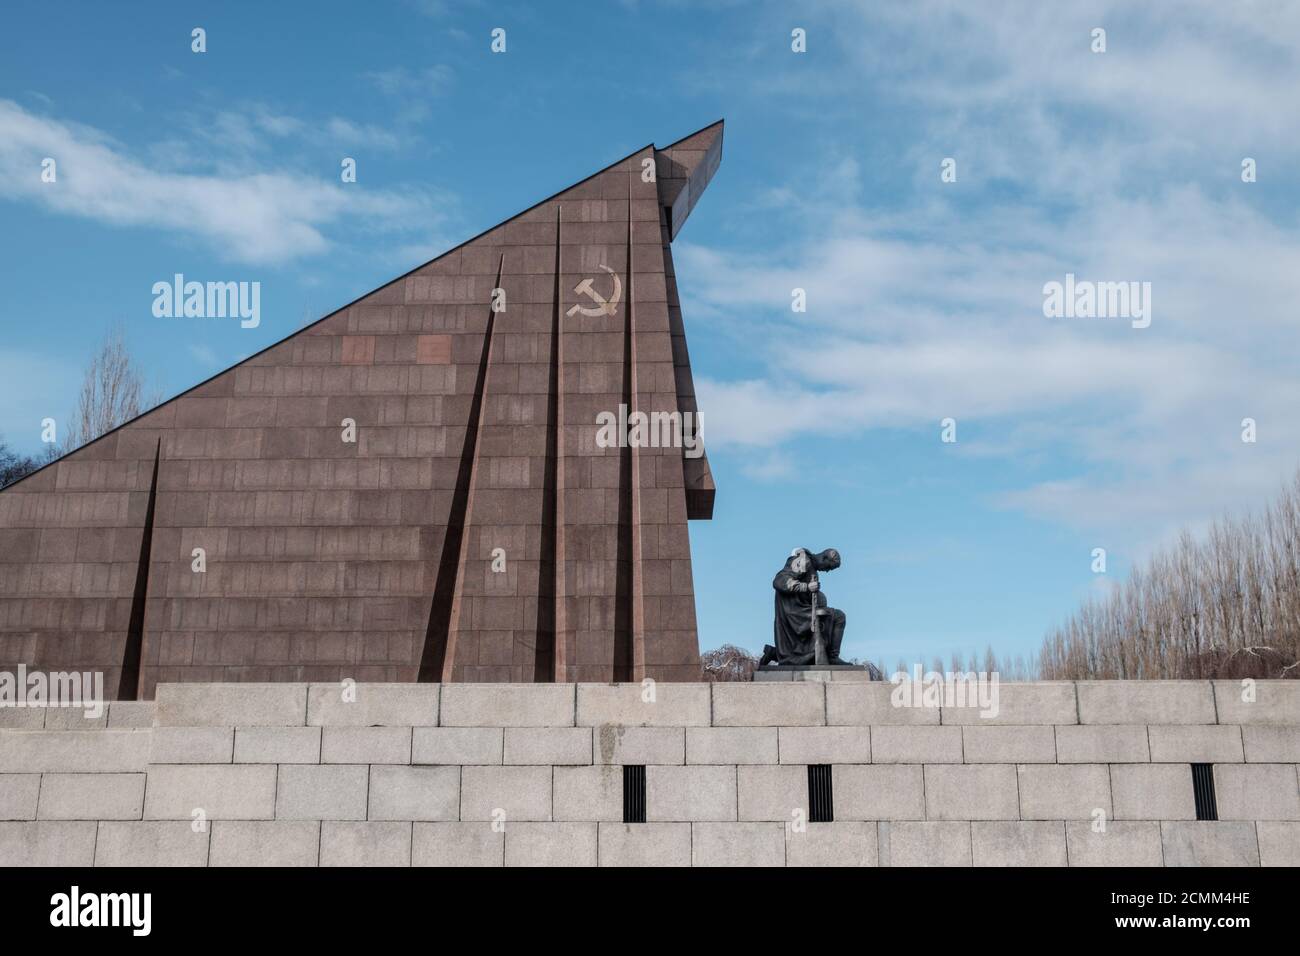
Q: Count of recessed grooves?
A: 4